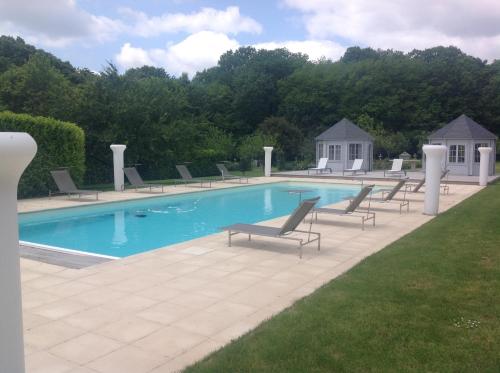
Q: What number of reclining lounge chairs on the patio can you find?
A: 12